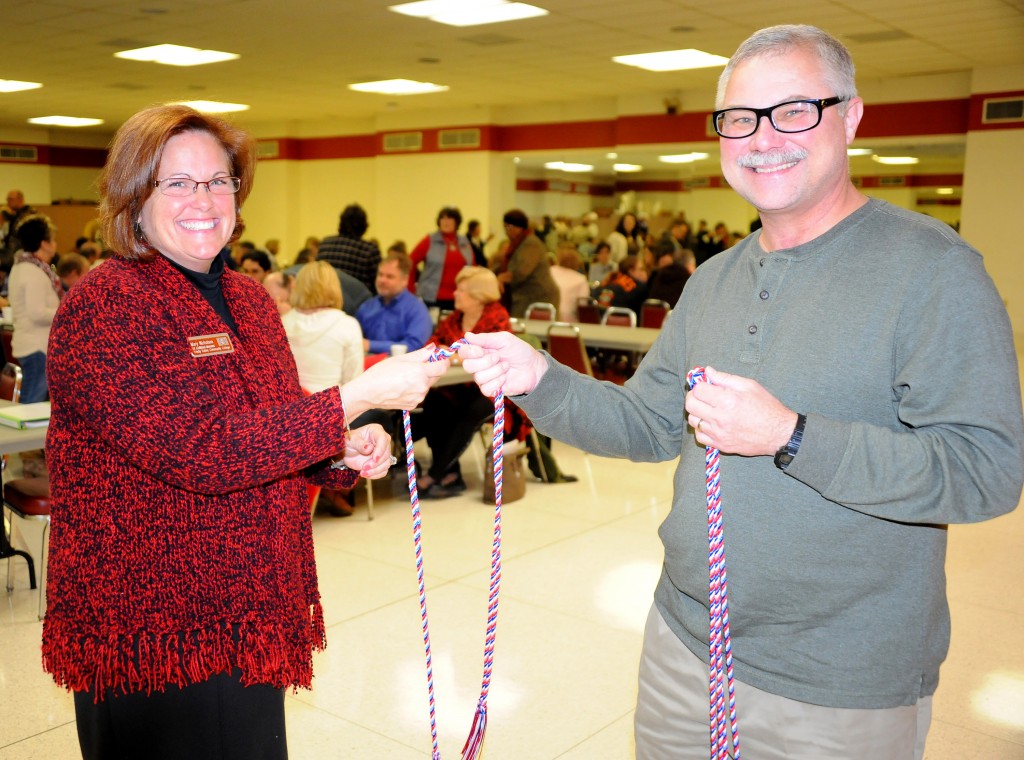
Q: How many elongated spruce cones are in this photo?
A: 0